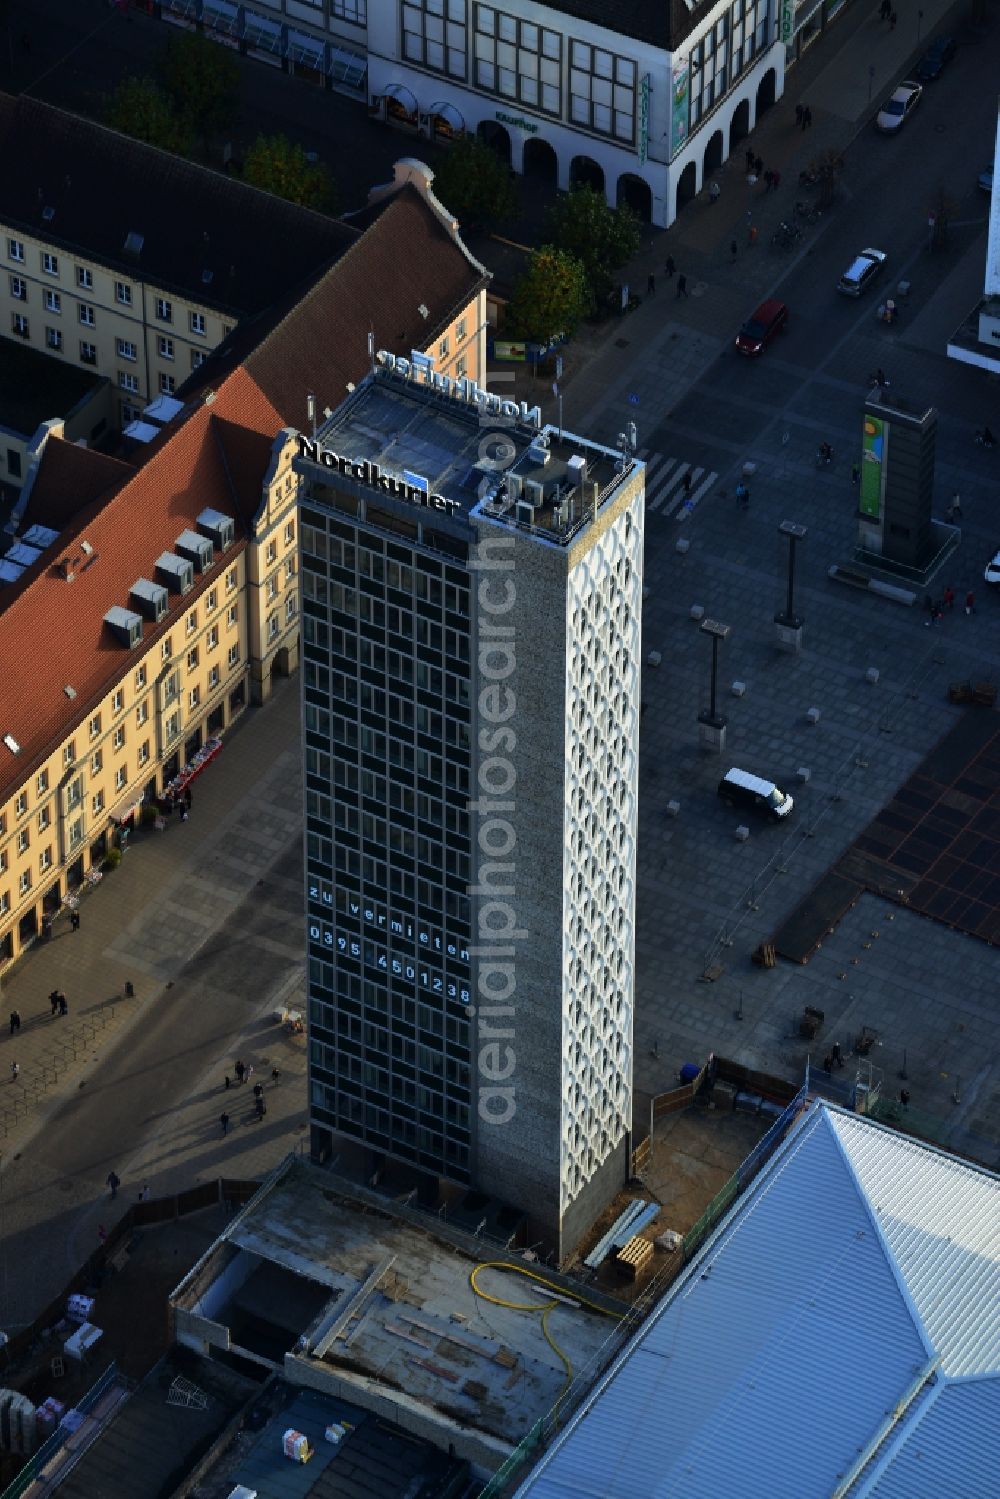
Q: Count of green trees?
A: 6